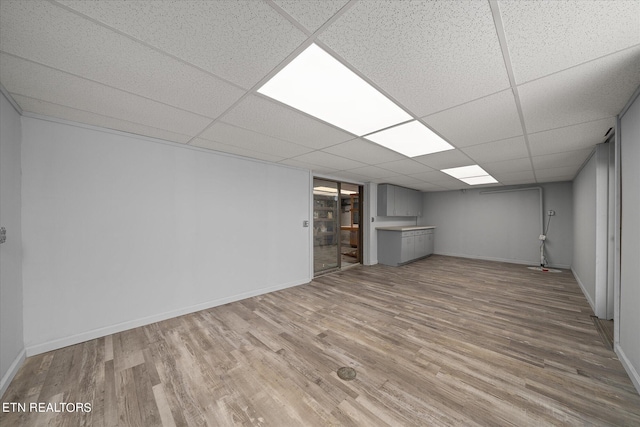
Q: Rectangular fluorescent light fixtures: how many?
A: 4